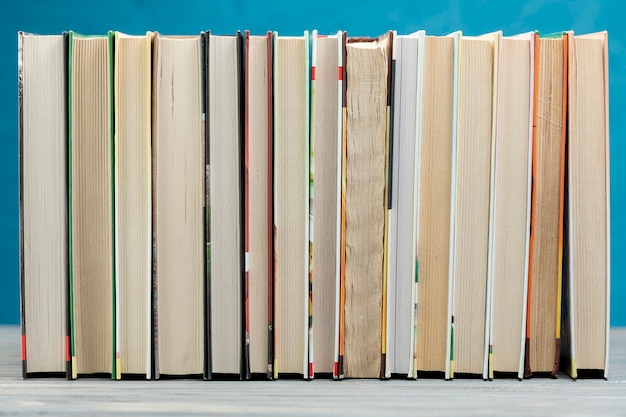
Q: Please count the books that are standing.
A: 15